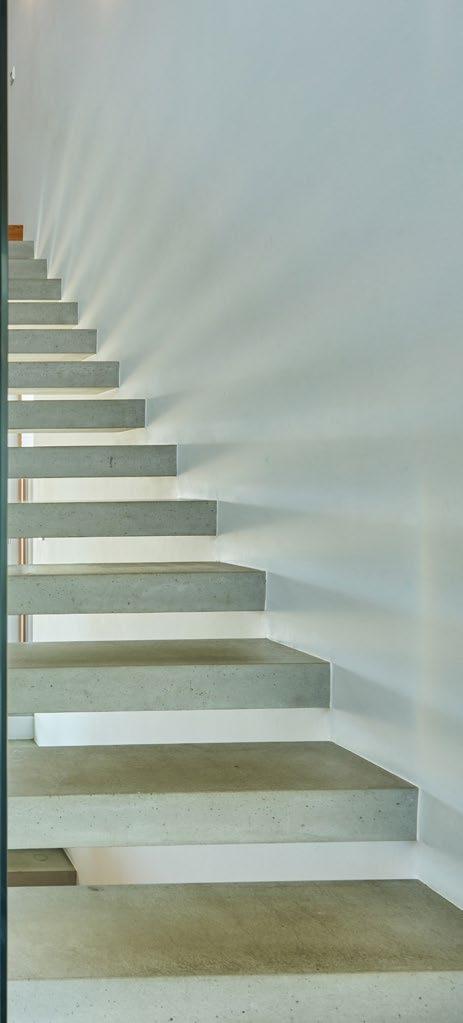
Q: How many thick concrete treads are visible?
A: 13